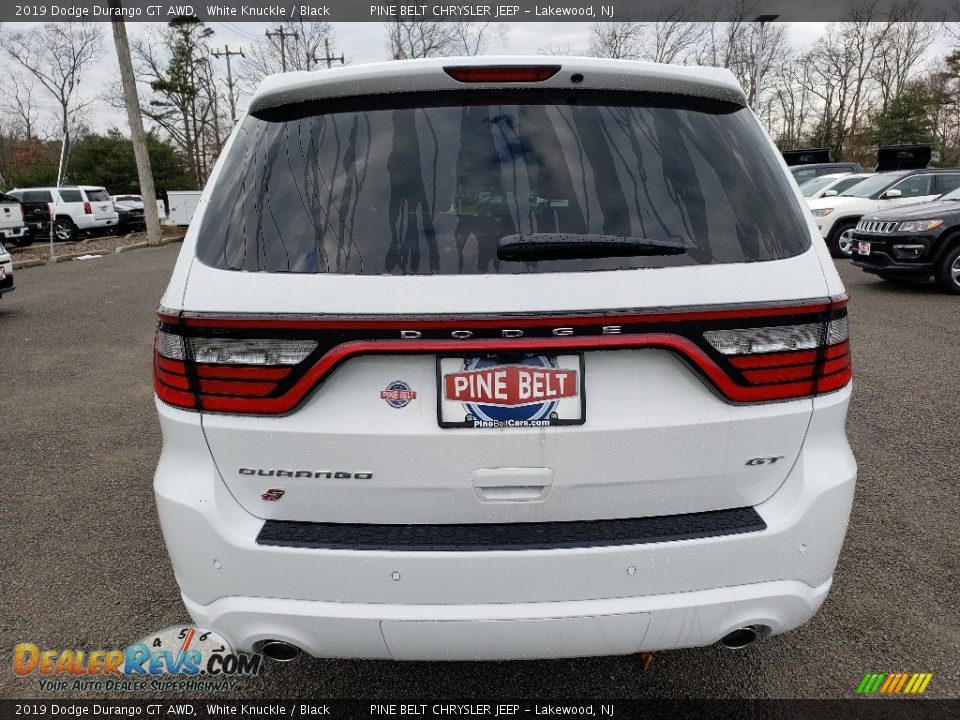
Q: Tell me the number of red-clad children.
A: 0